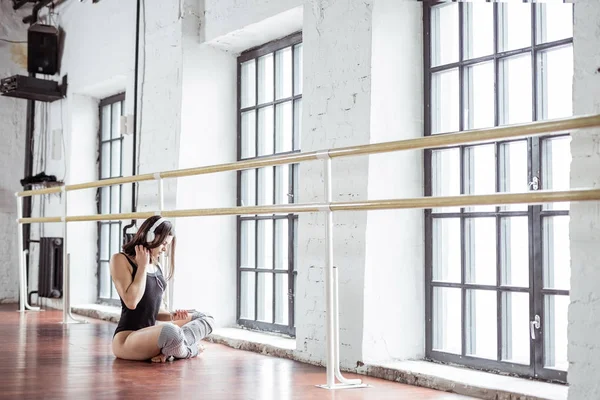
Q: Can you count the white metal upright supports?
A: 4